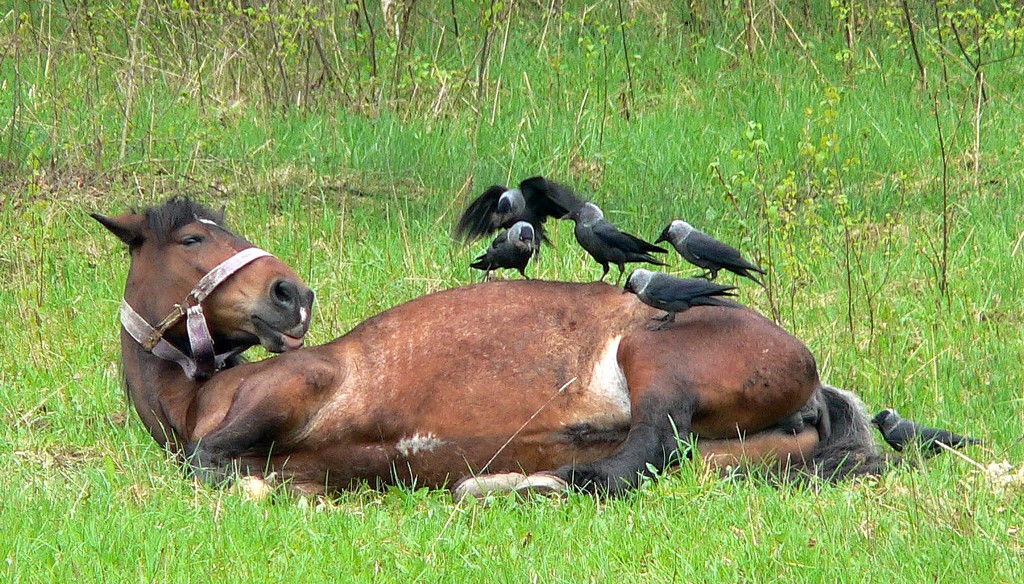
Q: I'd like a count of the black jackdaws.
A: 6